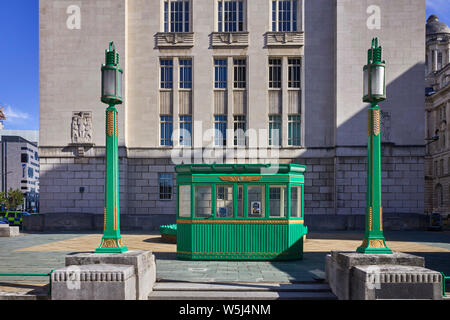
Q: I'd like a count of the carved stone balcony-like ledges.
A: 3